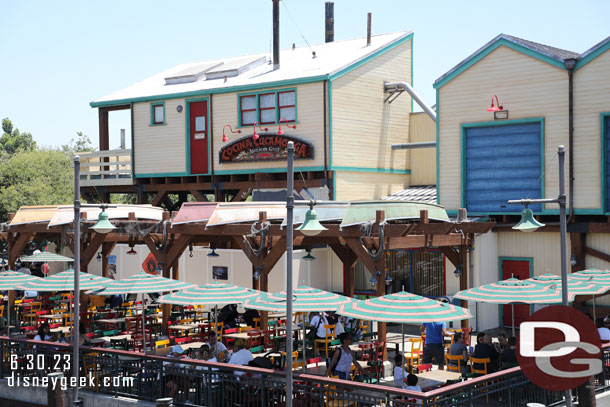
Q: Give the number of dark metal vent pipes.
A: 3